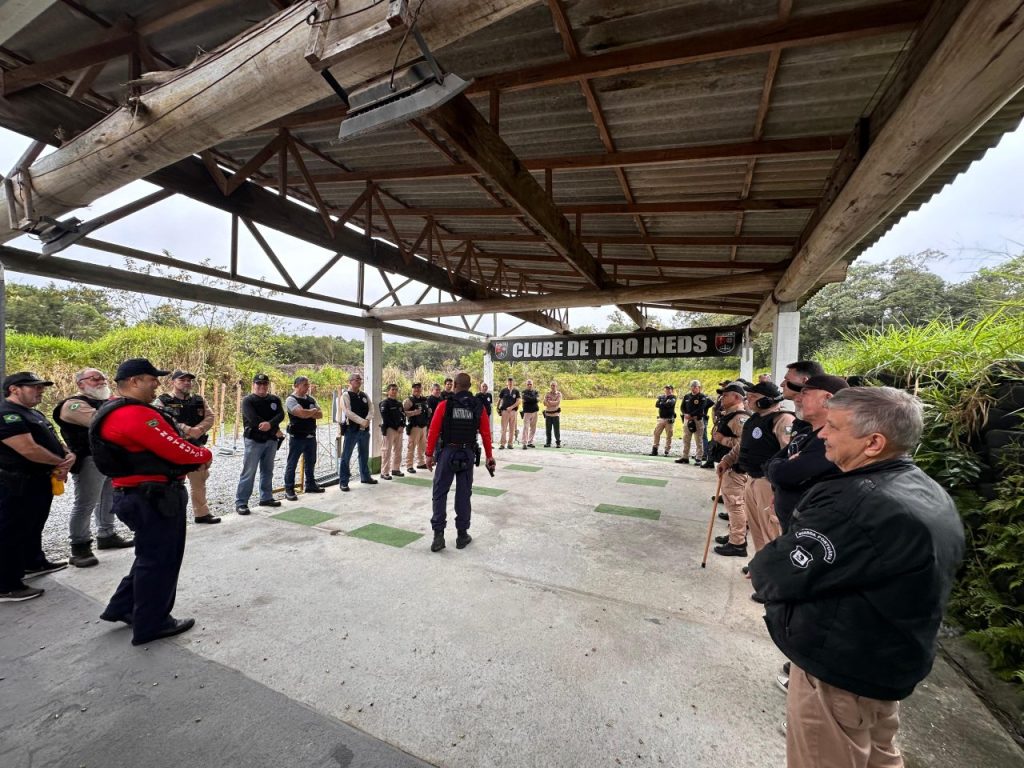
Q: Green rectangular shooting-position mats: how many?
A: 7